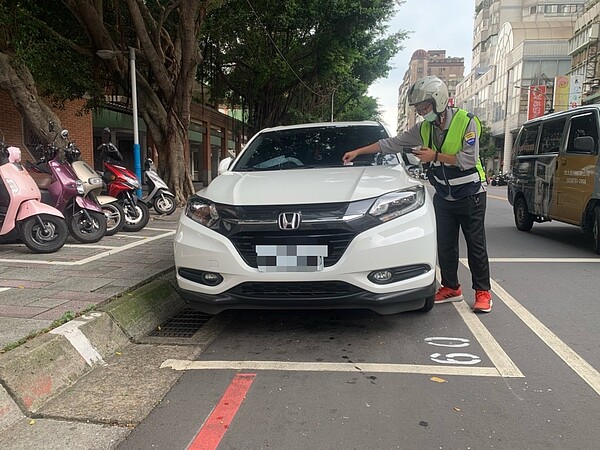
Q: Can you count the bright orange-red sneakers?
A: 2